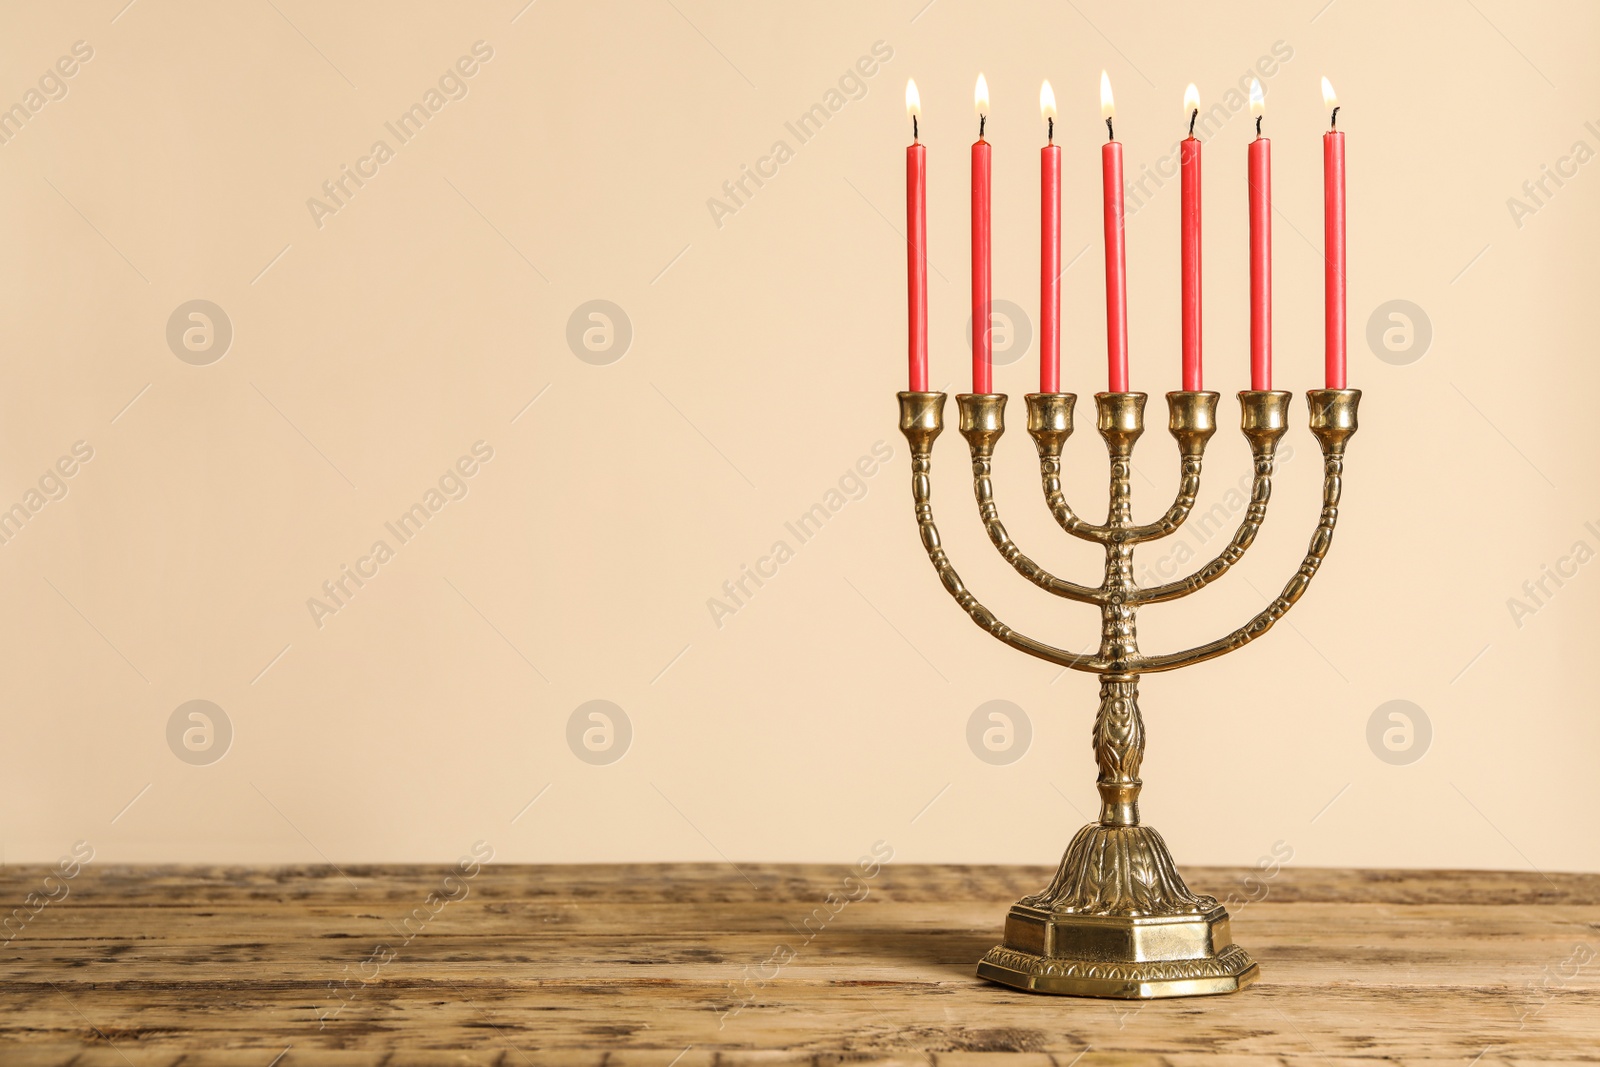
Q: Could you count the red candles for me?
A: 7